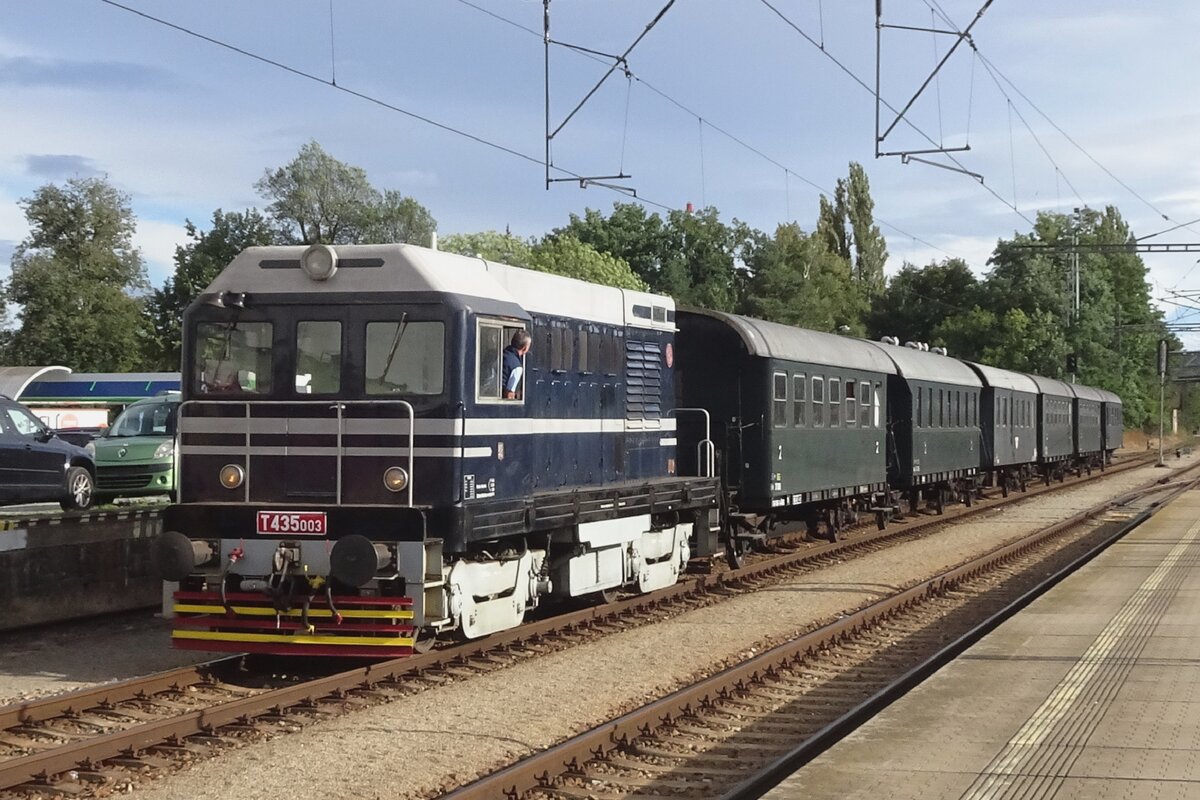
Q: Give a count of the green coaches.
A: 6